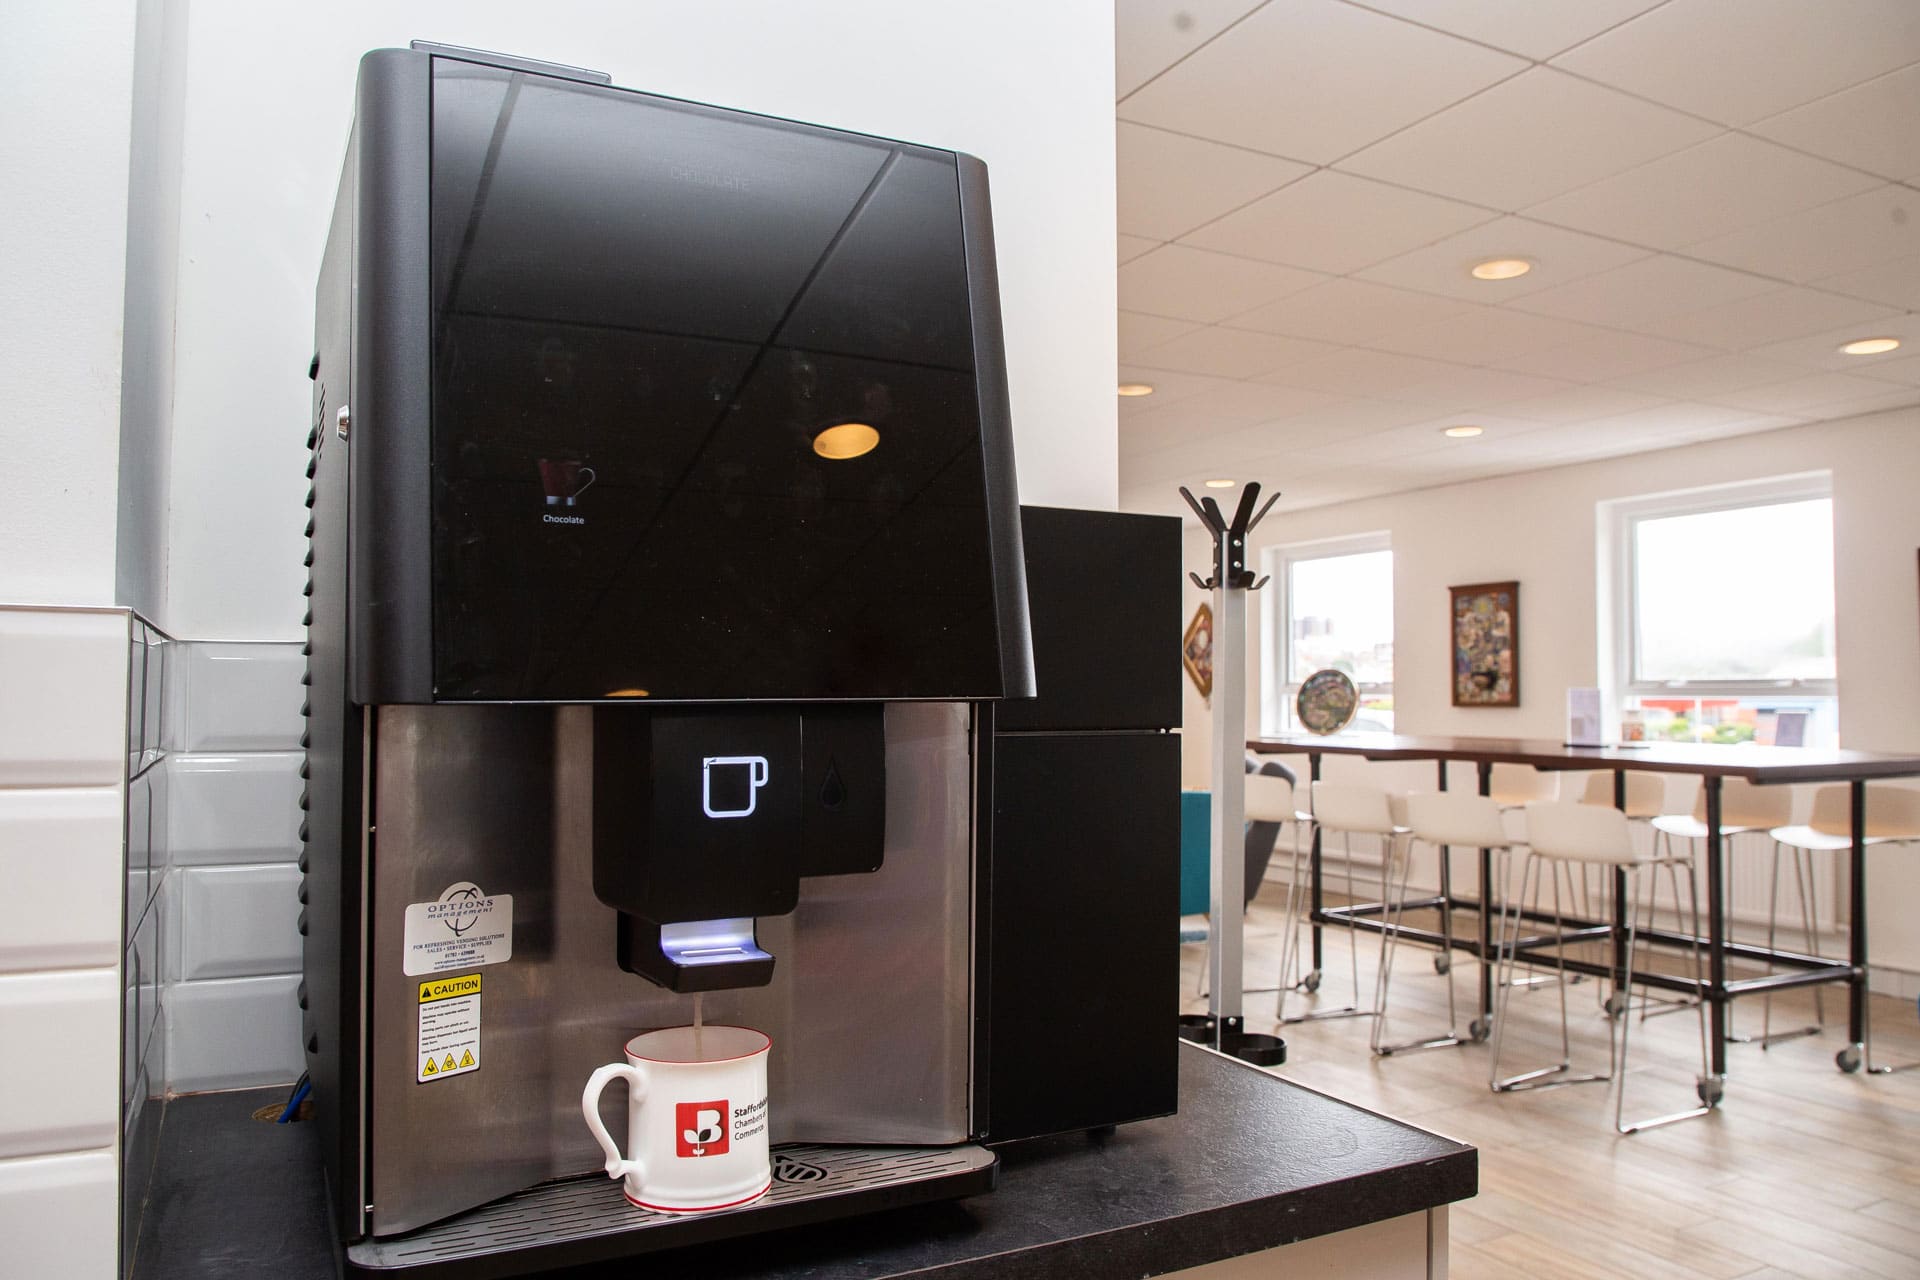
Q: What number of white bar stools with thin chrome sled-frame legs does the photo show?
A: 8